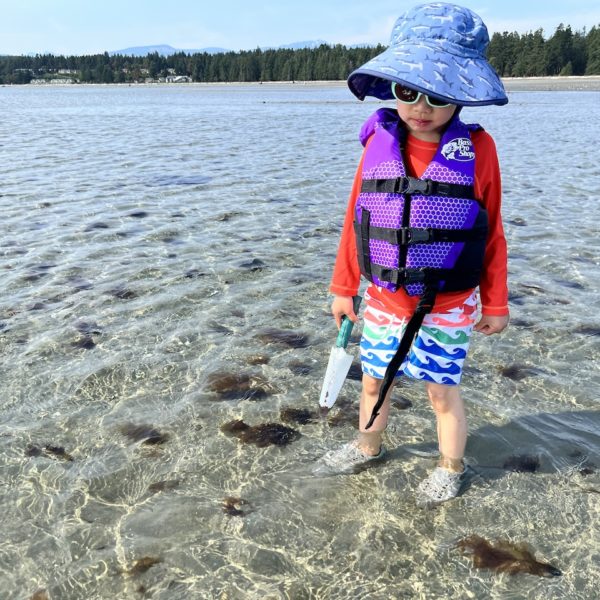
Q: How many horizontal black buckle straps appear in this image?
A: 3